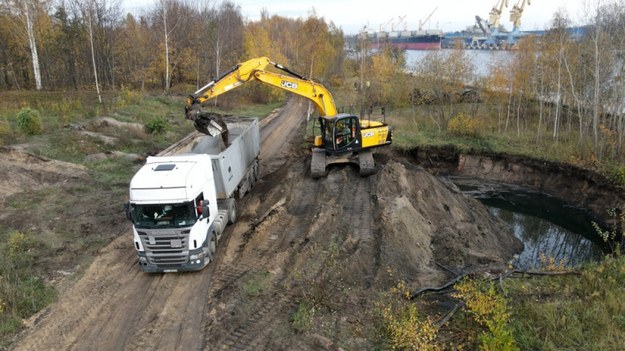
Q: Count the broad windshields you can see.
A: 1